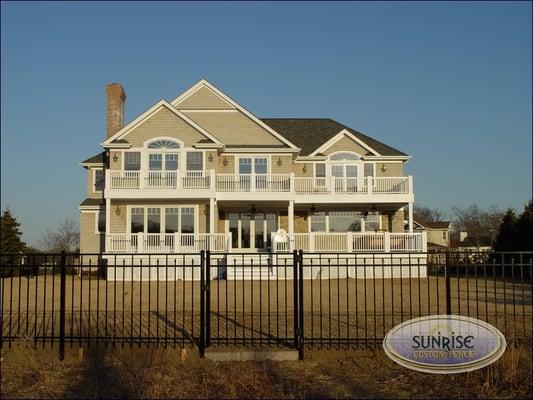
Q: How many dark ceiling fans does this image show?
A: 3